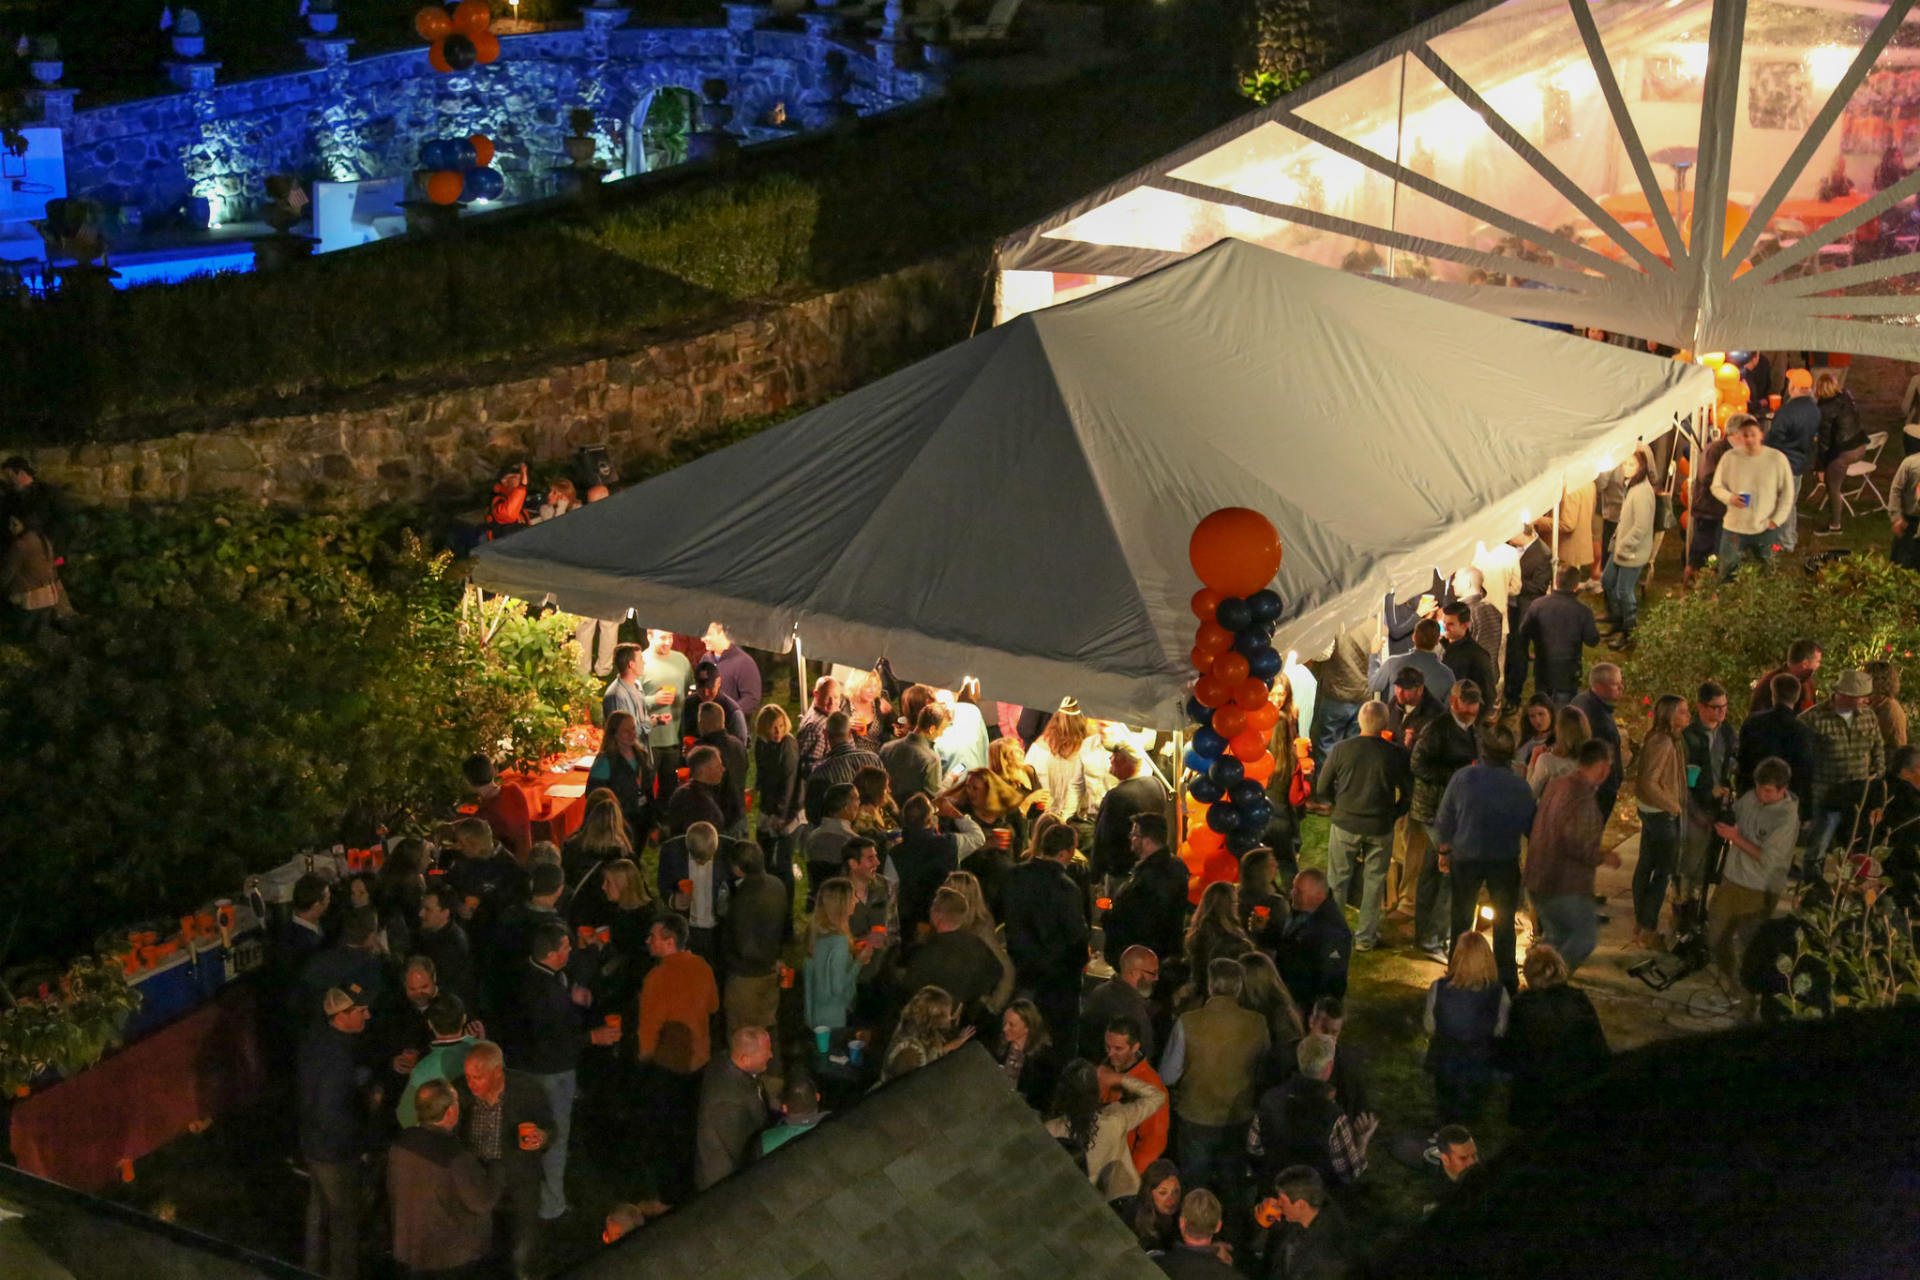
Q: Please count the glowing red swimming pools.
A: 0